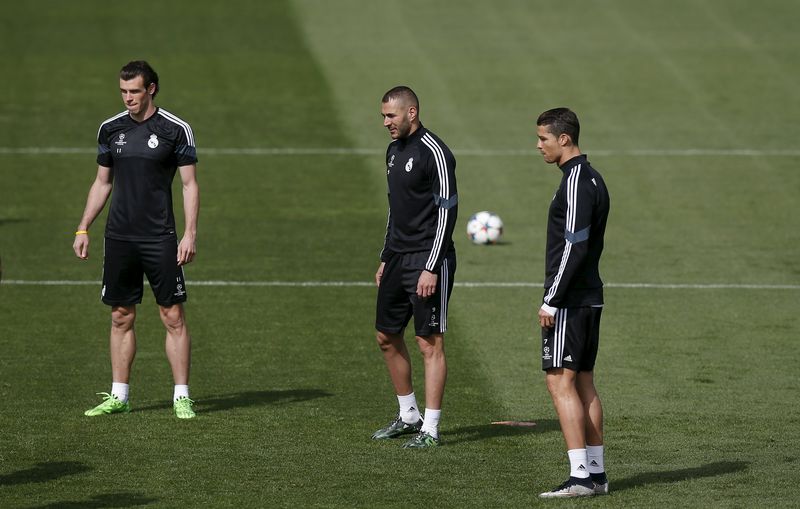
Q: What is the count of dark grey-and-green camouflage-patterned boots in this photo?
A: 2